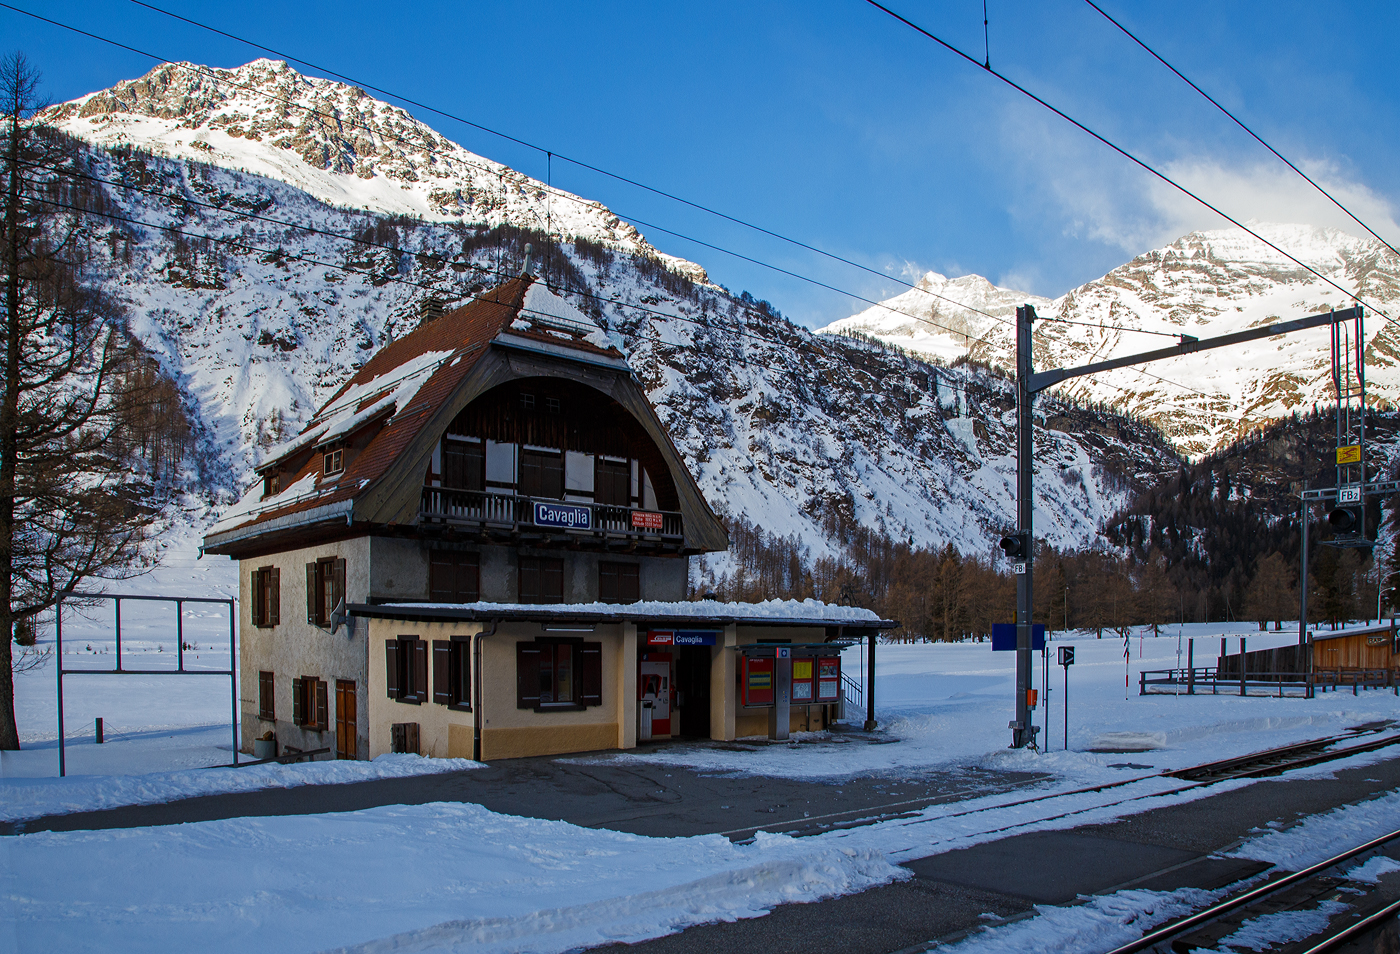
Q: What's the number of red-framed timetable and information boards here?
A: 3